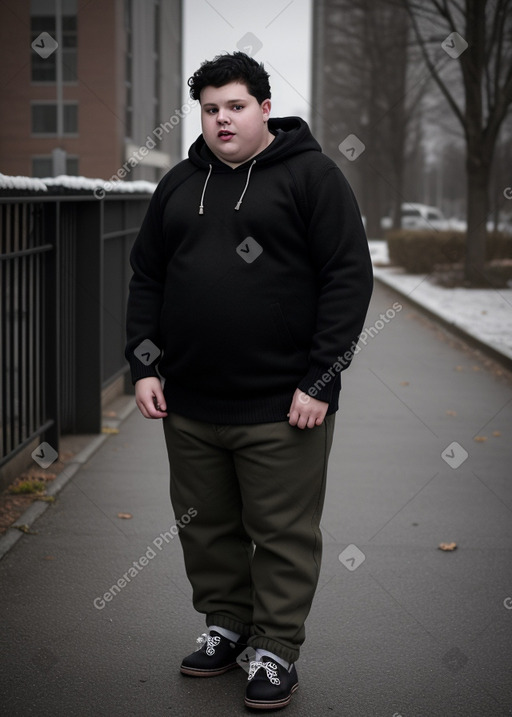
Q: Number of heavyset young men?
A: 1